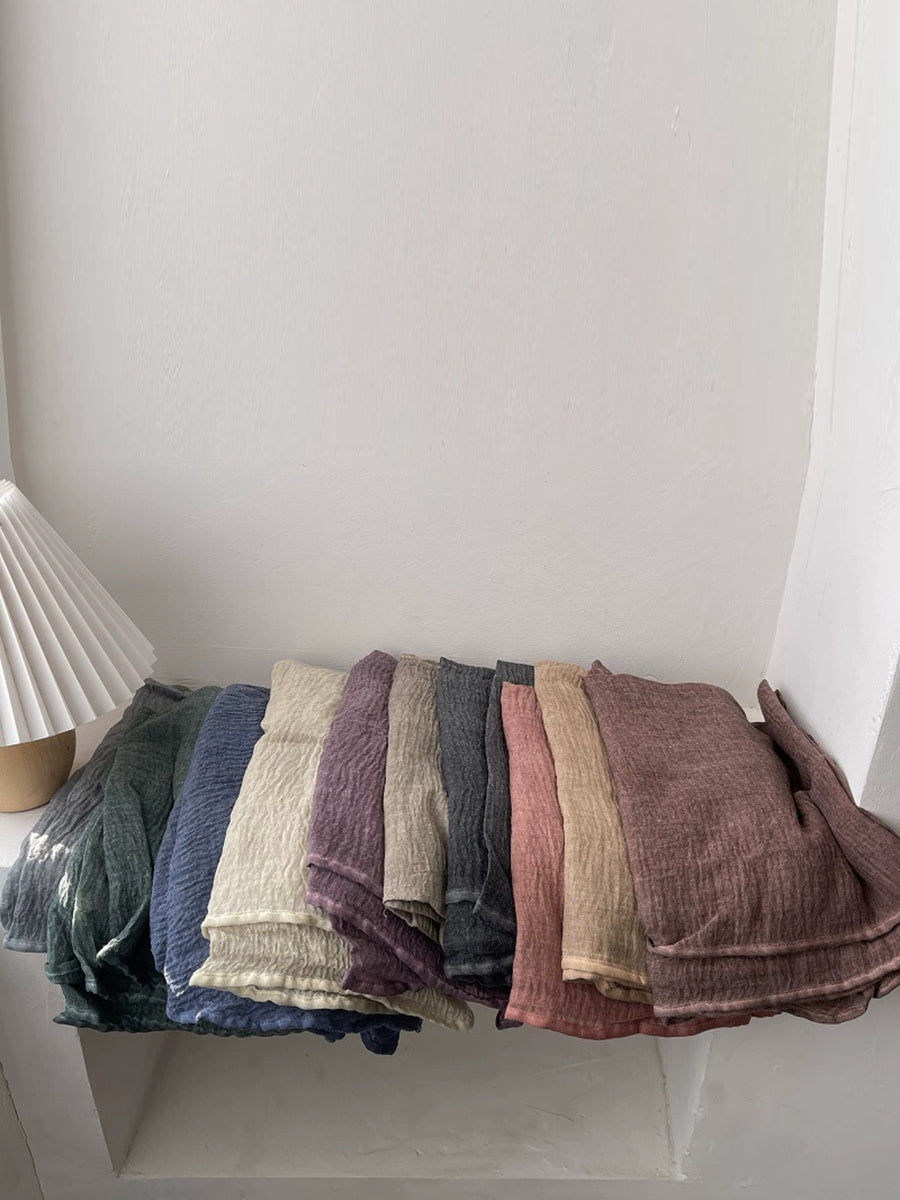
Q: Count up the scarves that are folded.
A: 10